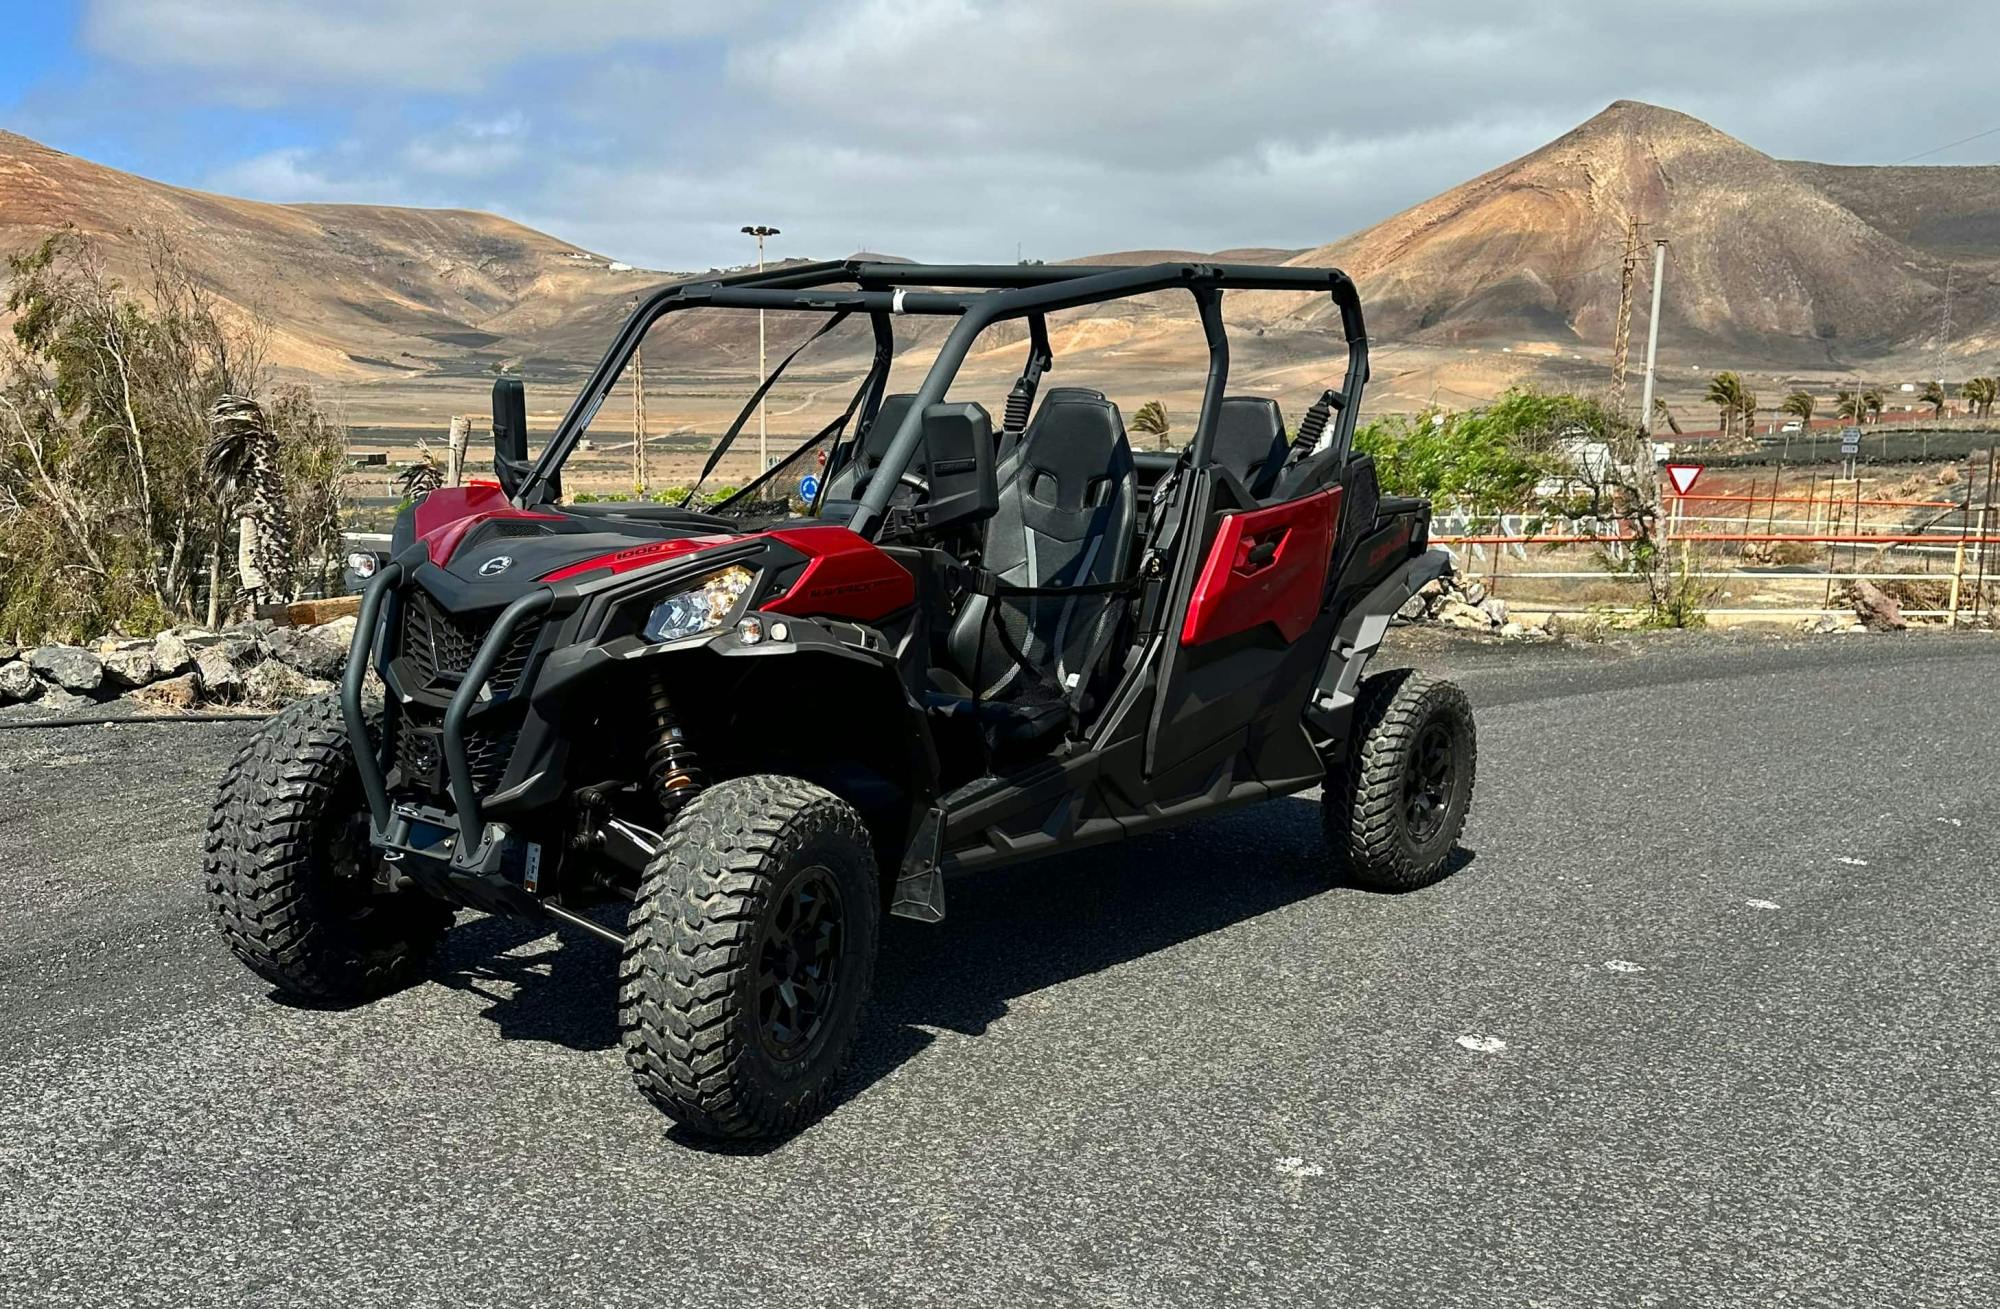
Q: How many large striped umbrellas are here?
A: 0